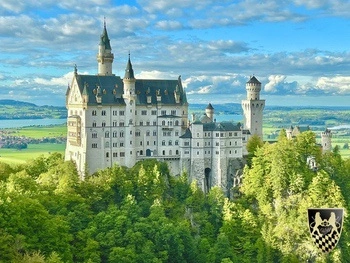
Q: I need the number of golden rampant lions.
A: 2